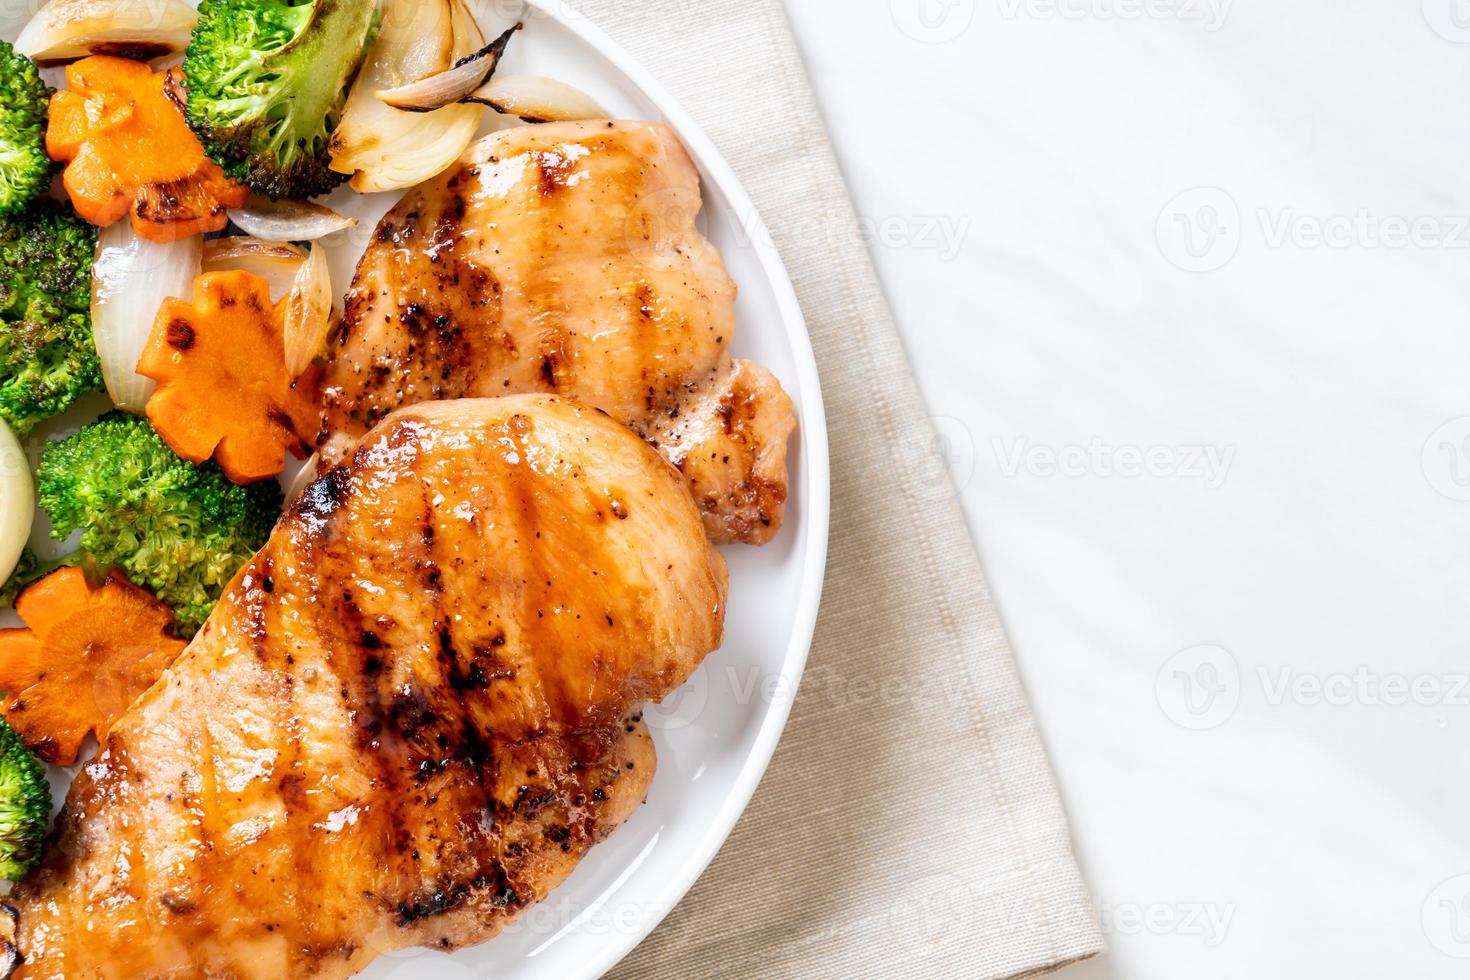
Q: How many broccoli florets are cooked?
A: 5